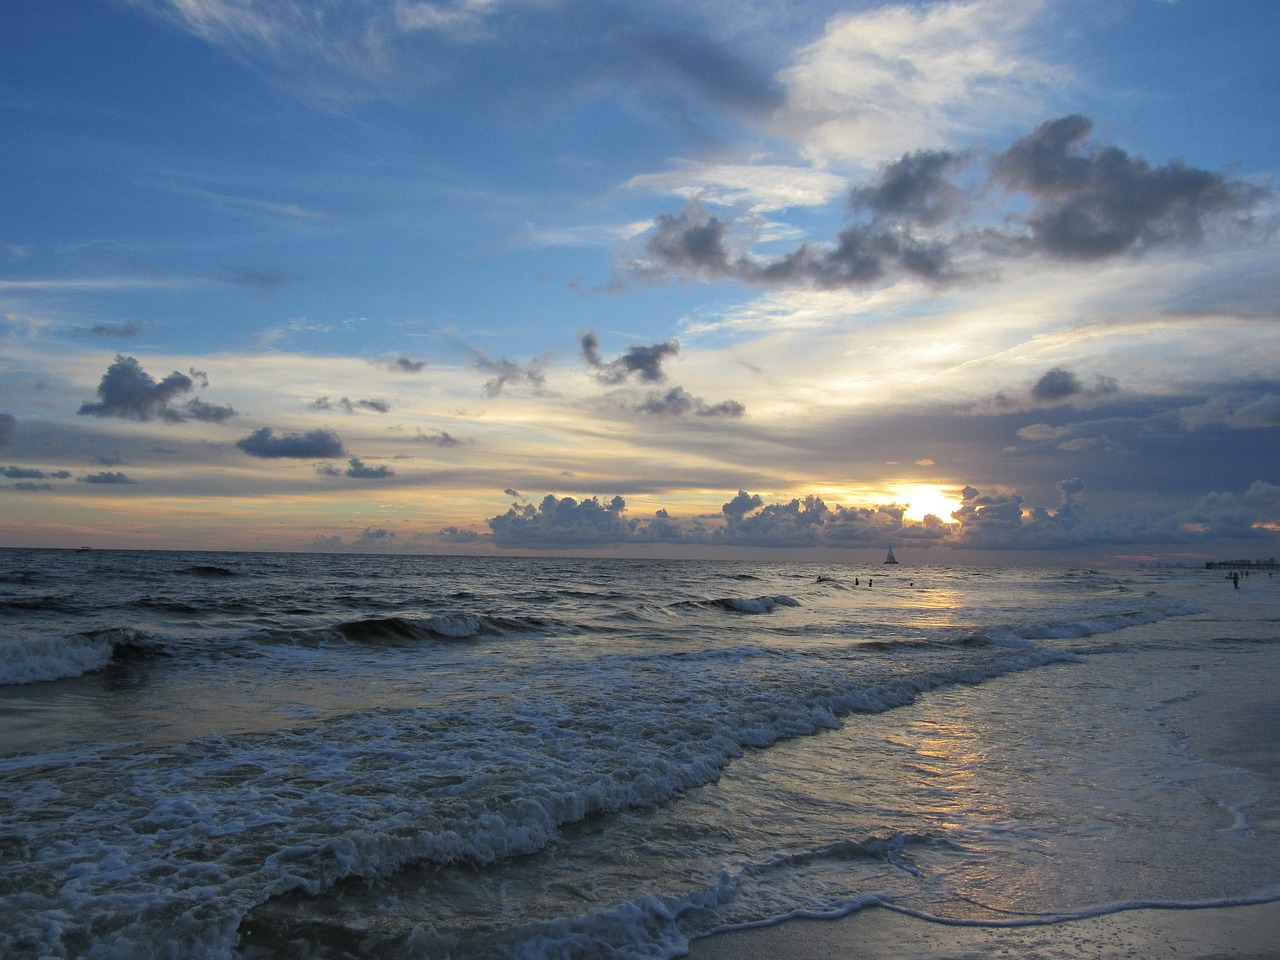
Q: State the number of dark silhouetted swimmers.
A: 4